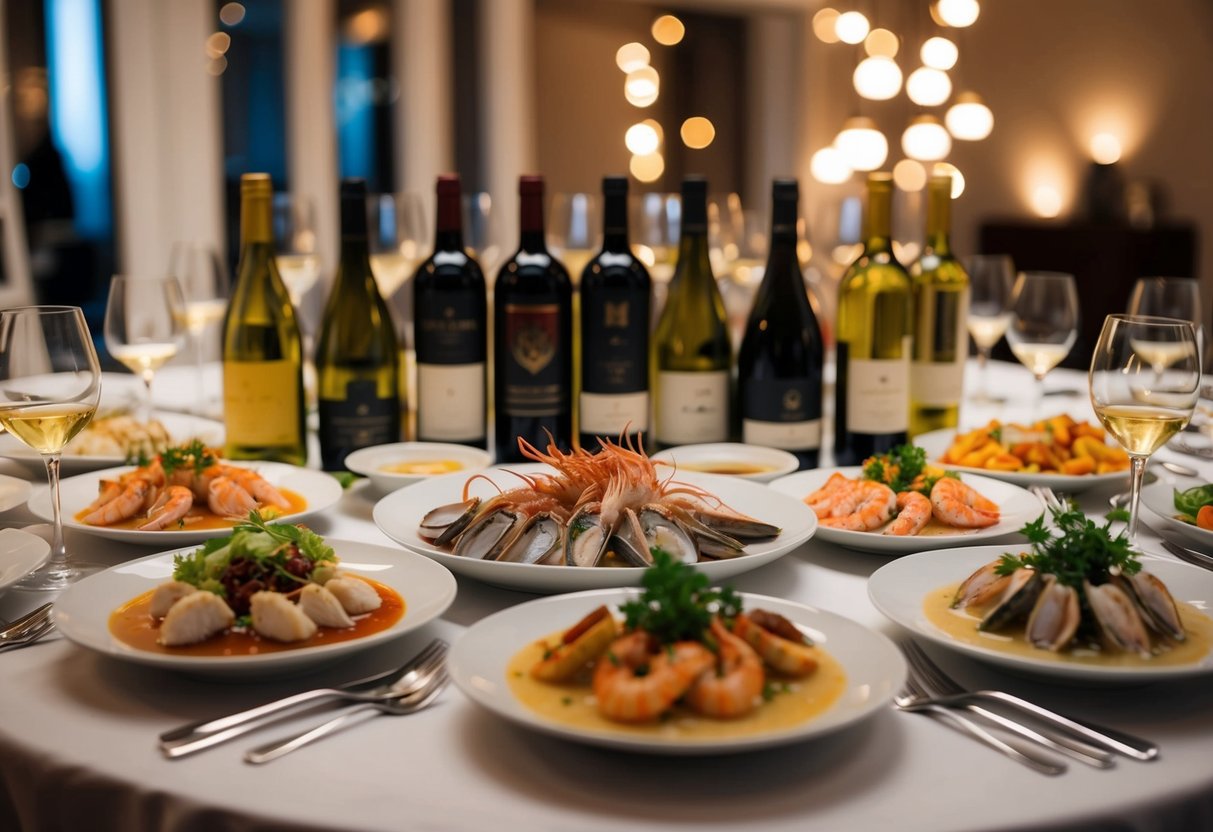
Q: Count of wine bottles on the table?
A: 9